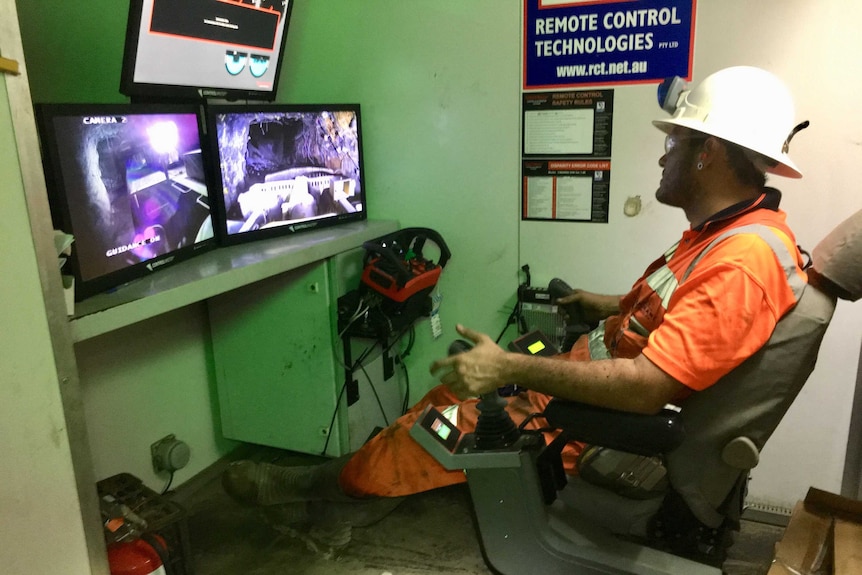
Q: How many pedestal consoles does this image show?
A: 2